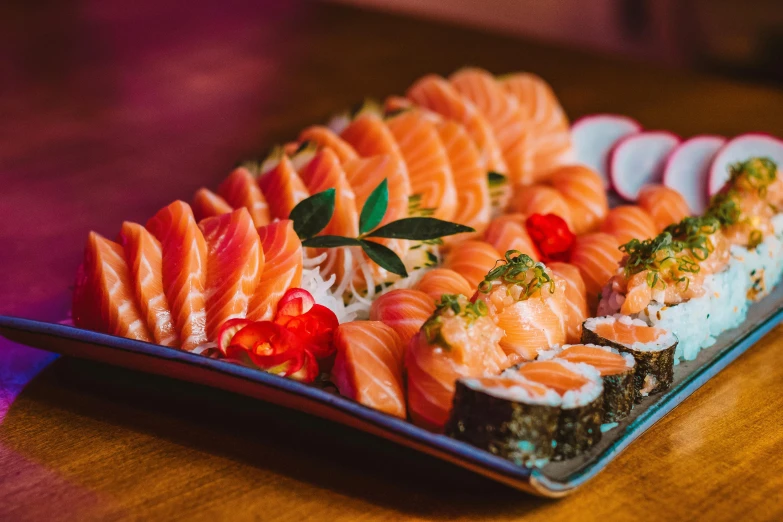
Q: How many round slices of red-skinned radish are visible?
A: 4